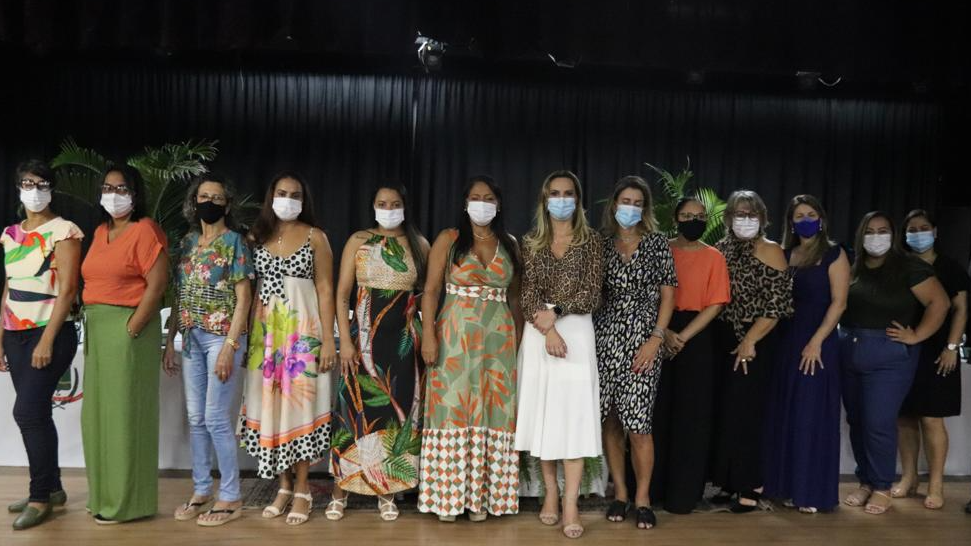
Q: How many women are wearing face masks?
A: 13